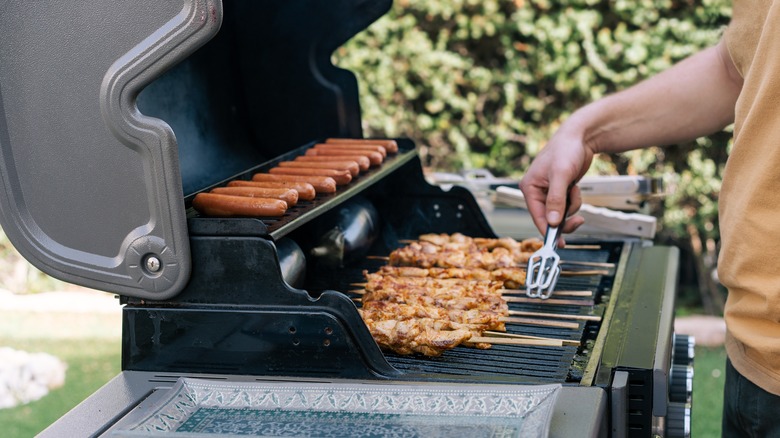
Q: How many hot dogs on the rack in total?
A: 10